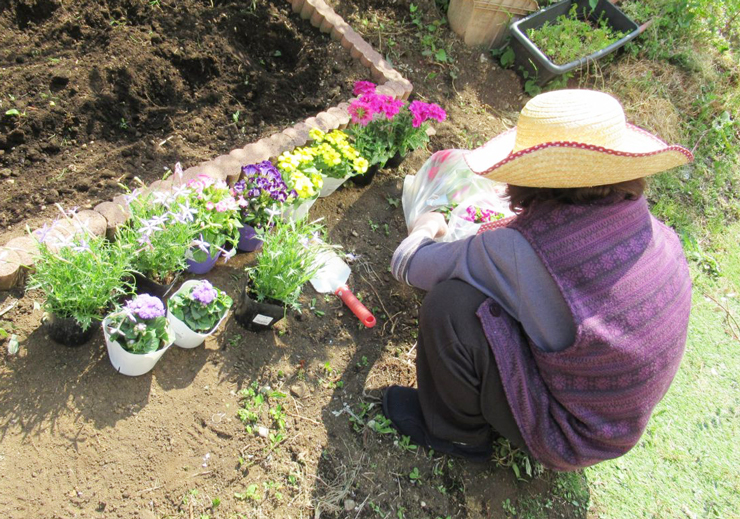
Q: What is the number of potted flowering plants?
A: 11